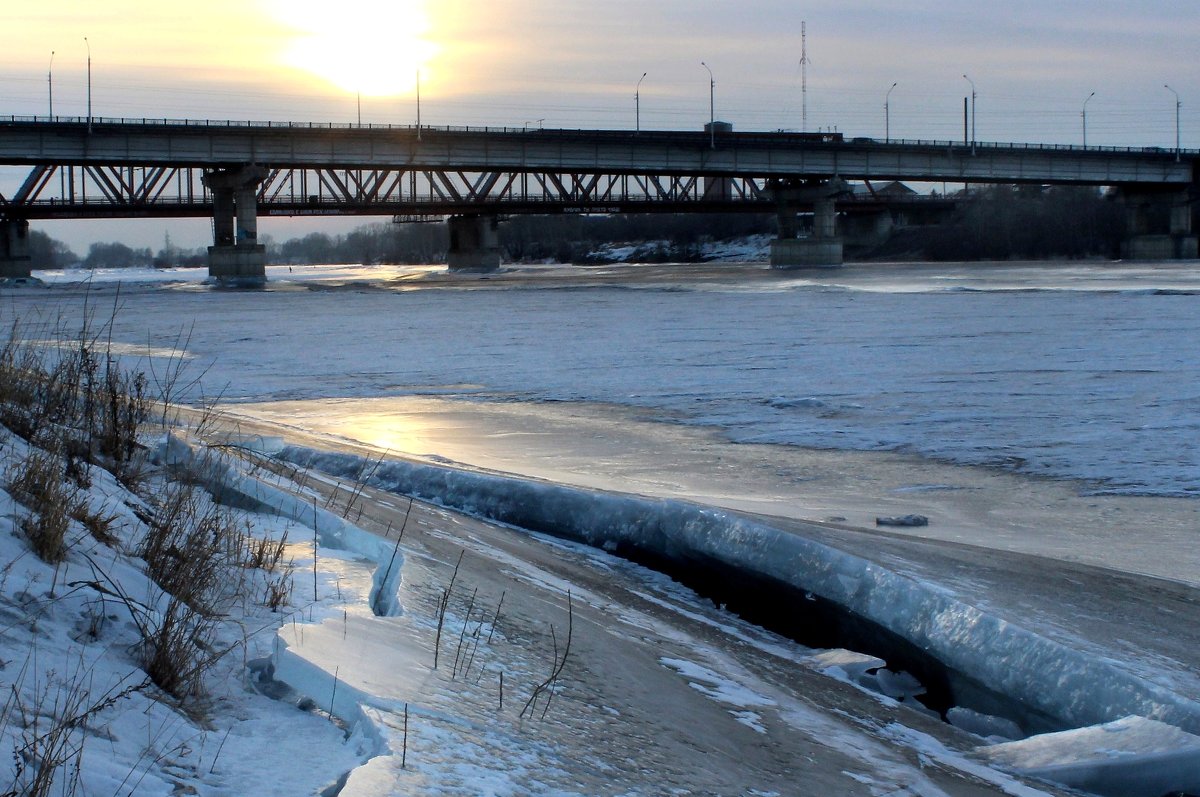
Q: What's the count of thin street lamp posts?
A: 10